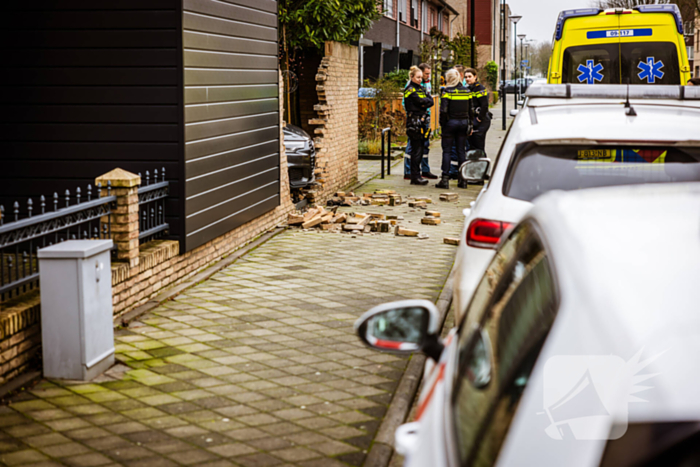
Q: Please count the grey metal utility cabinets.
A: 1